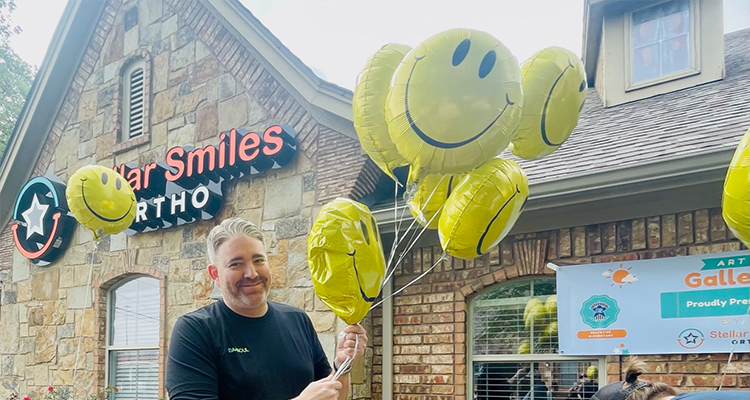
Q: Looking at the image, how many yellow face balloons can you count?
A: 8